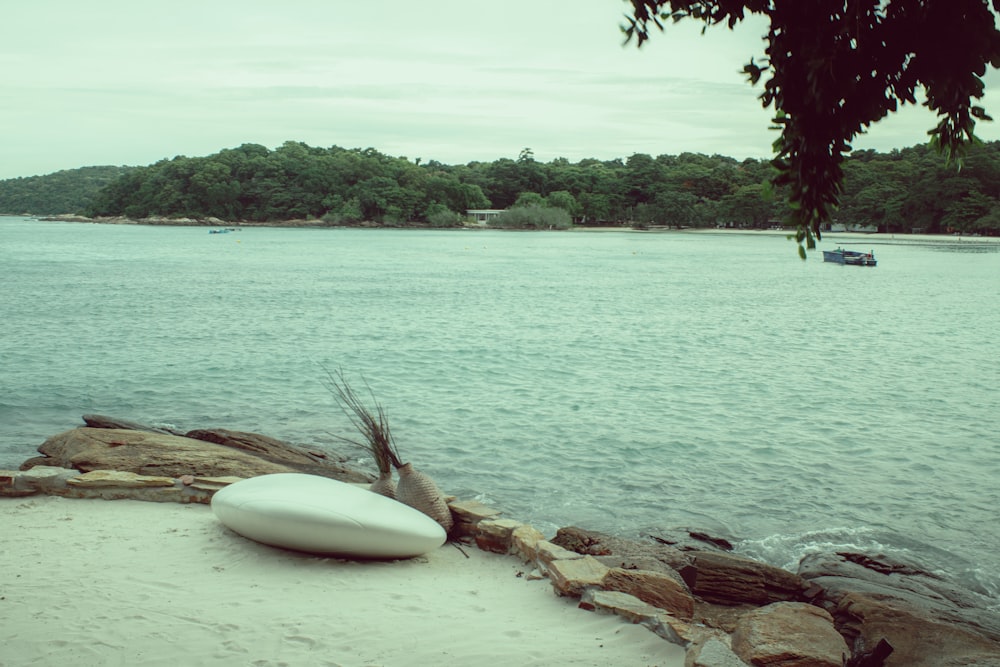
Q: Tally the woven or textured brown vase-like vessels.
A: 2